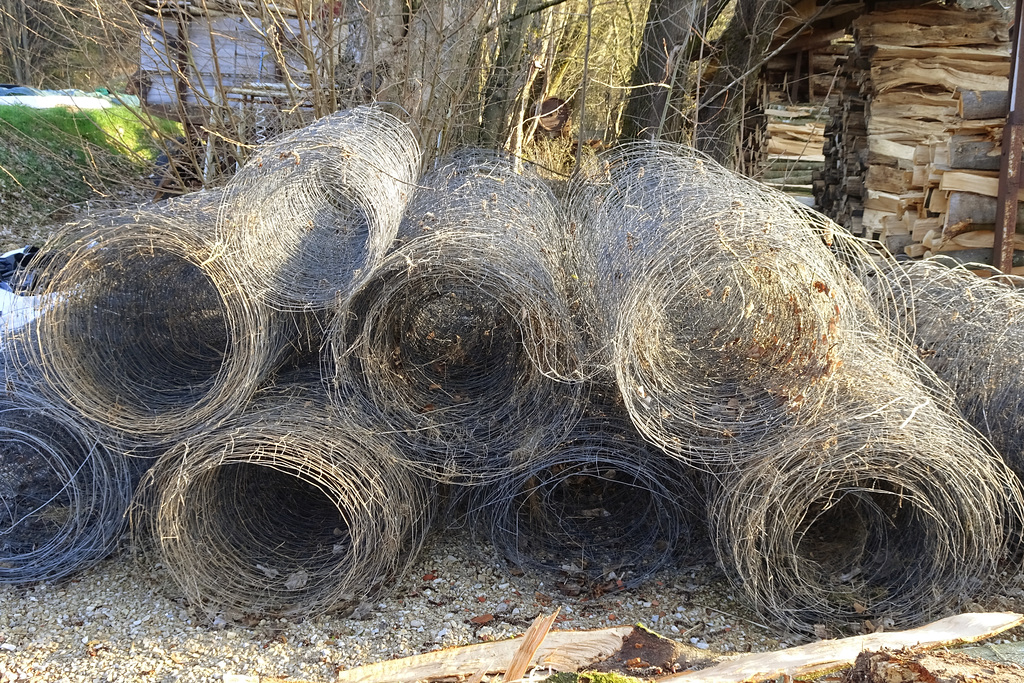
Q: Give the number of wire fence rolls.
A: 9